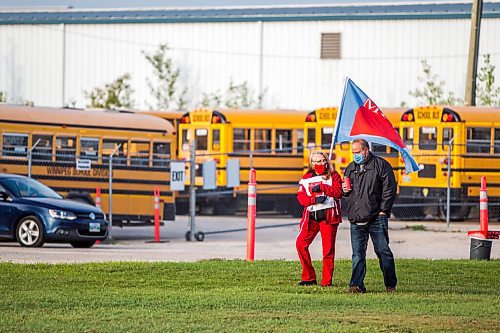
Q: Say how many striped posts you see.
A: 4